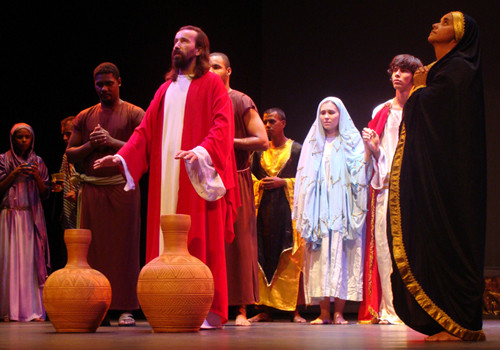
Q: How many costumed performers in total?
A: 9